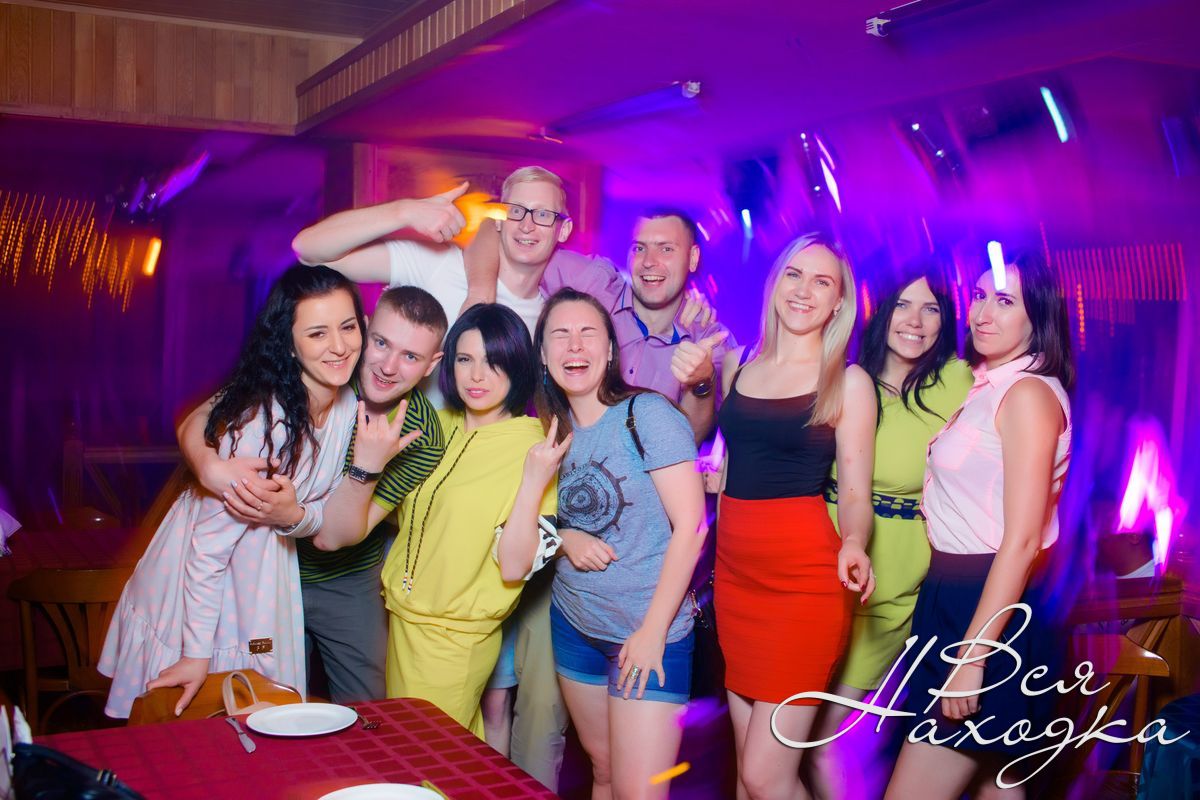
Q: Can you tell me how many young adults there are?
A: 9